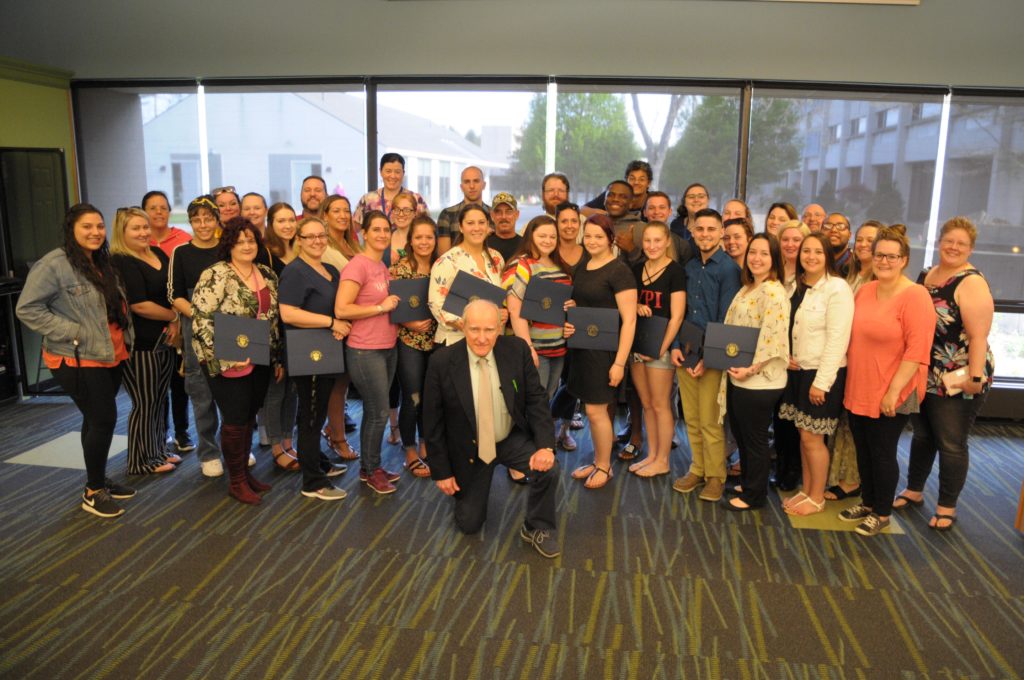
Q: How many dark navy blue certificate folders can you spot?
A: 9